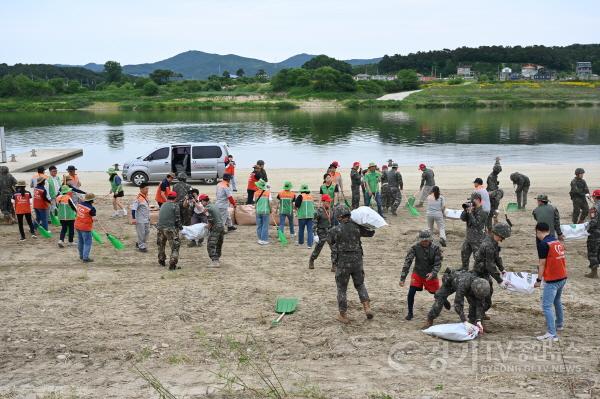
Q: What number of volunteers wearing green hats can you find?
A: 6